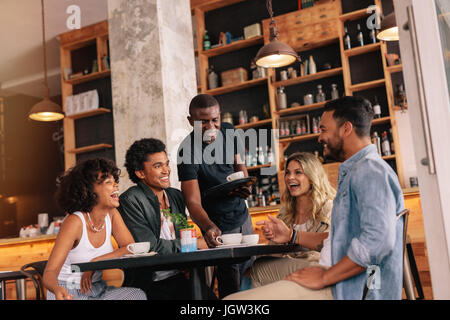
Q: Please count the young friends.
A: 4